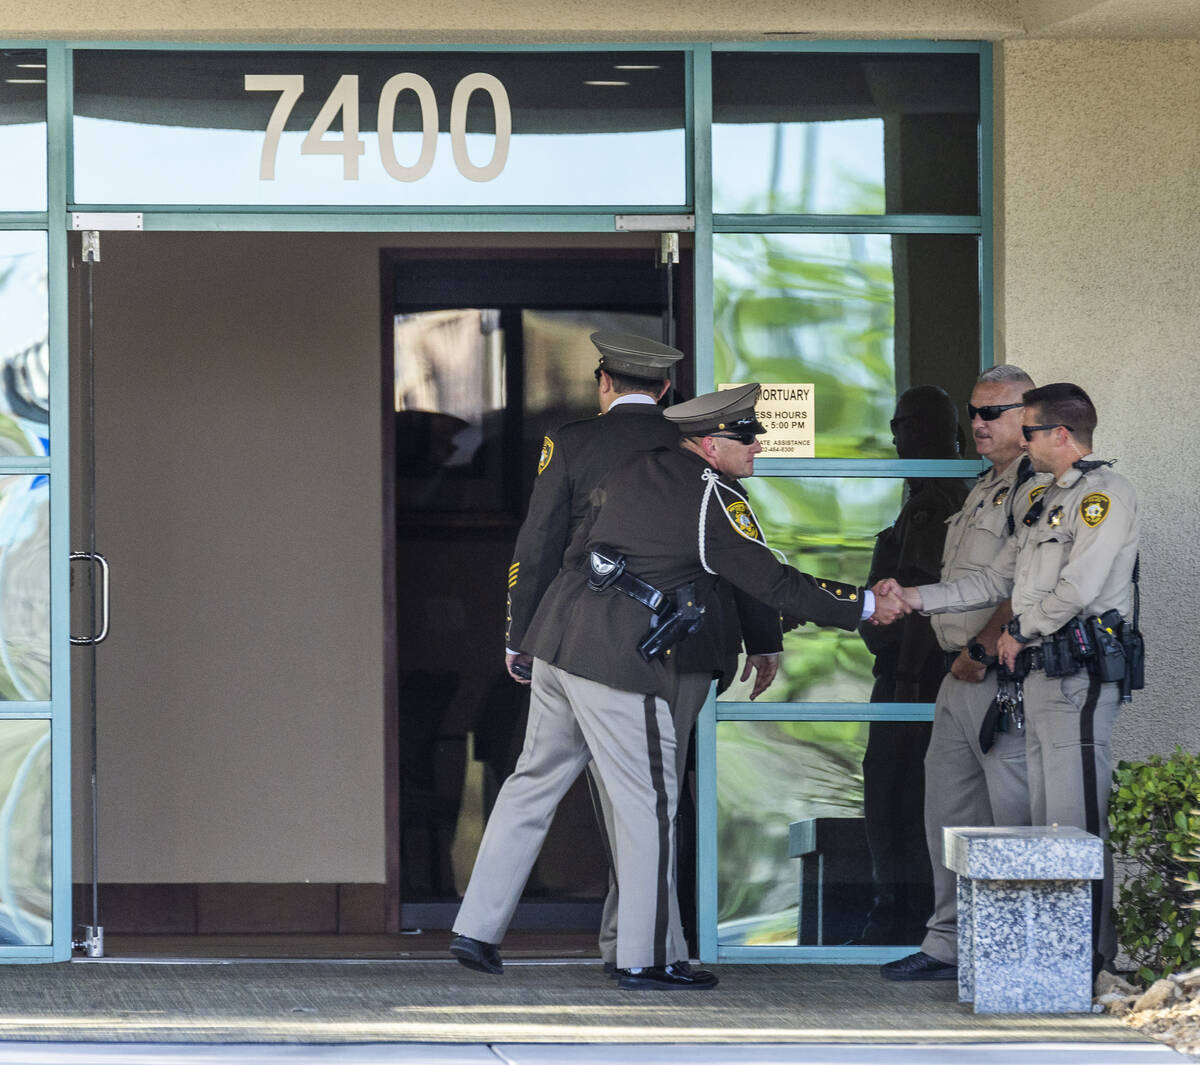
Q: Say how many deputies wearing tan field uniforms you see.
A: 2